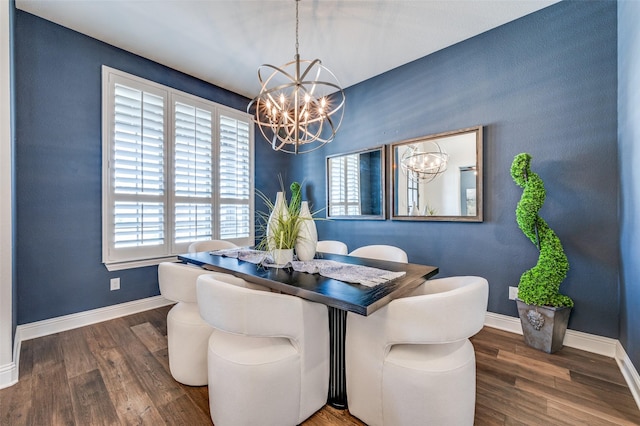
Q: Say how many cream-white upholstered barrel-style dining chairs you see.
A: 6